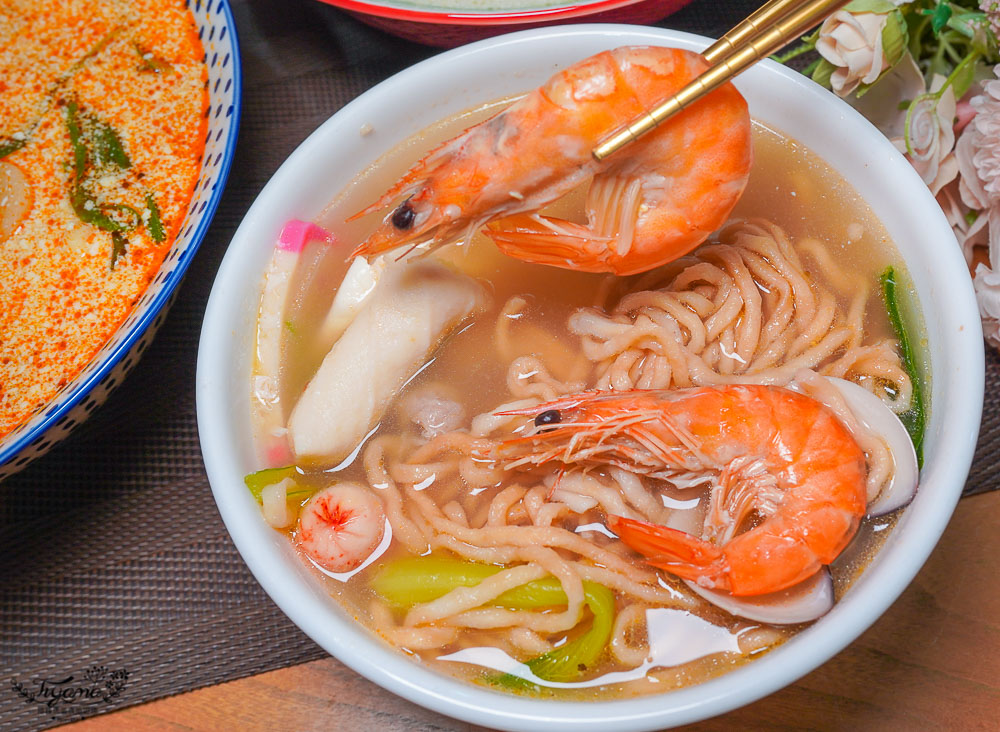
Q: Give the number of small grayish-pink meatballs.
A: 1